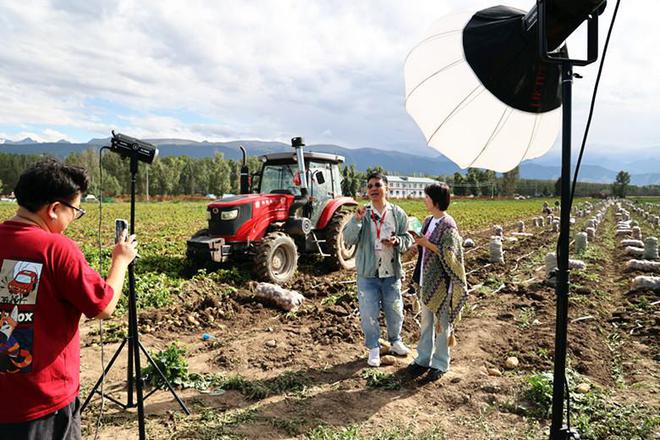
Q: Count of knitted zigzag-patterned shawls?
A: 1